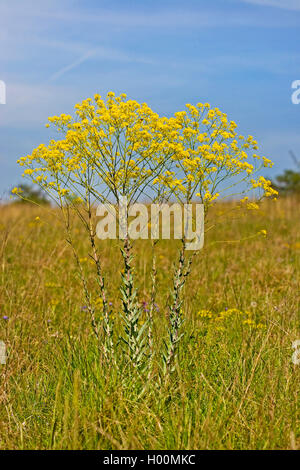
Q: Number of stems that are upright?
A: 5